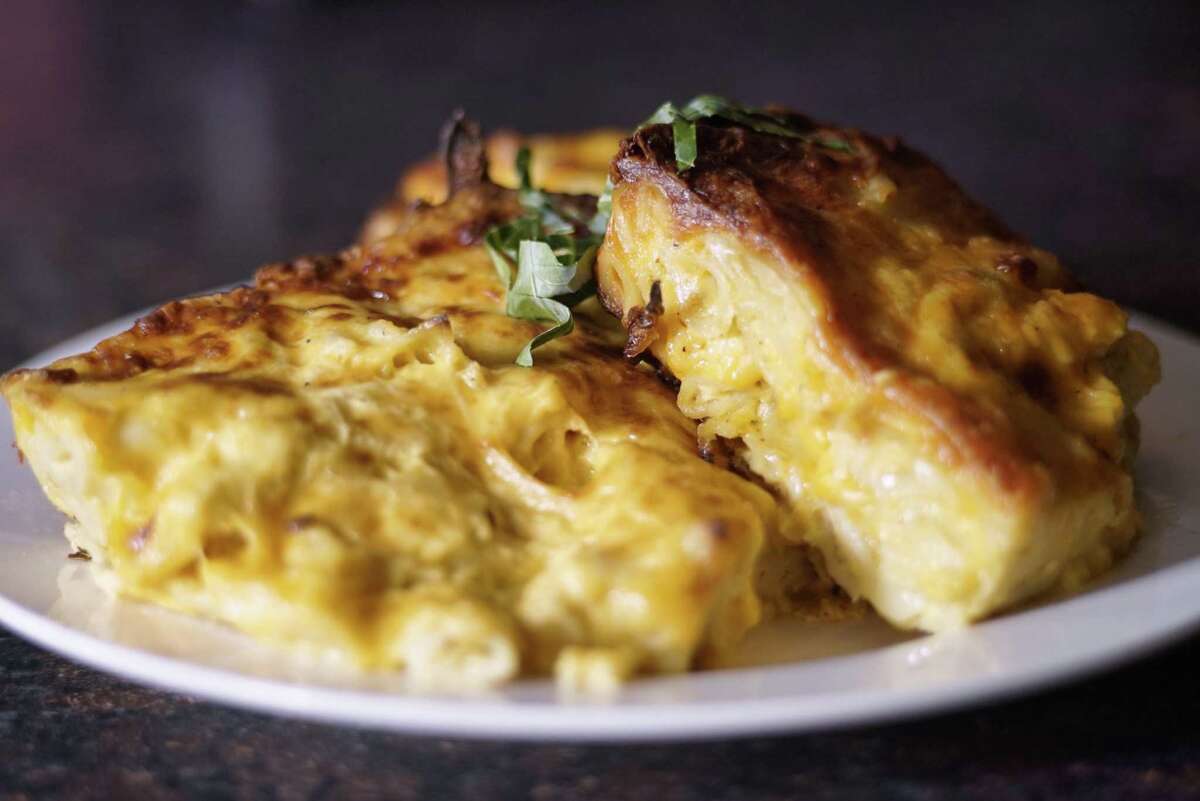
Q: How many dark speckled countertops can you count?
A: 1